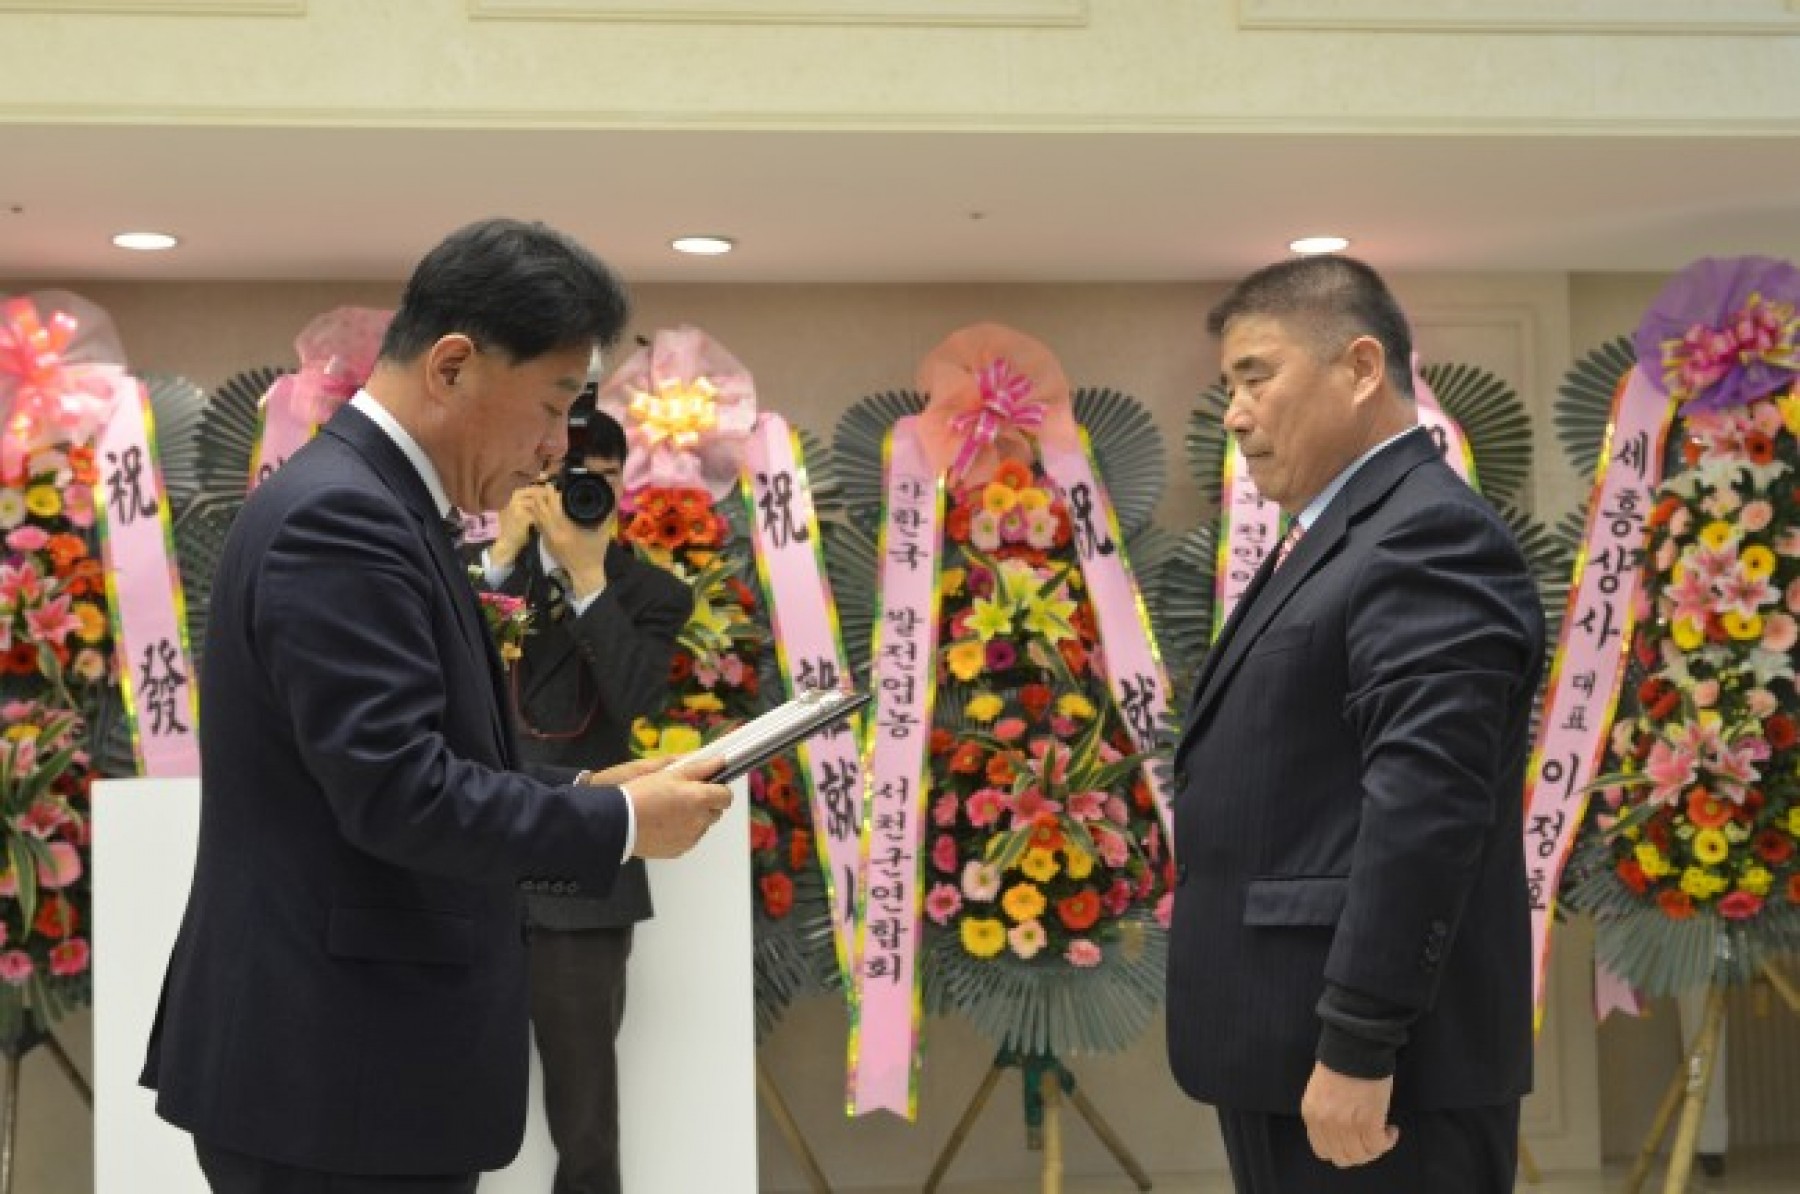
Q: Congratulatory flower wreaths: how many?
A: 6